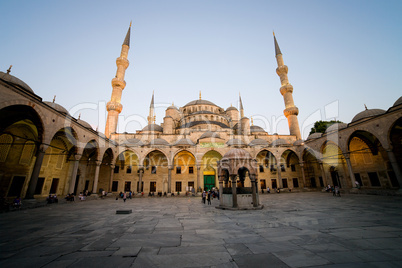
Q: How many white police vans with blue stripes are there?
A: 0